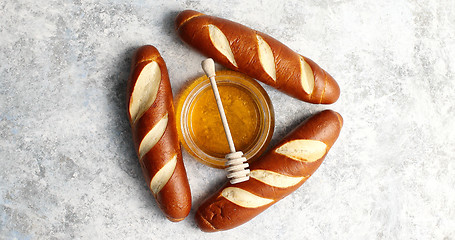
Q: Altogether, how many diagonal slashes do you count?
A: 9